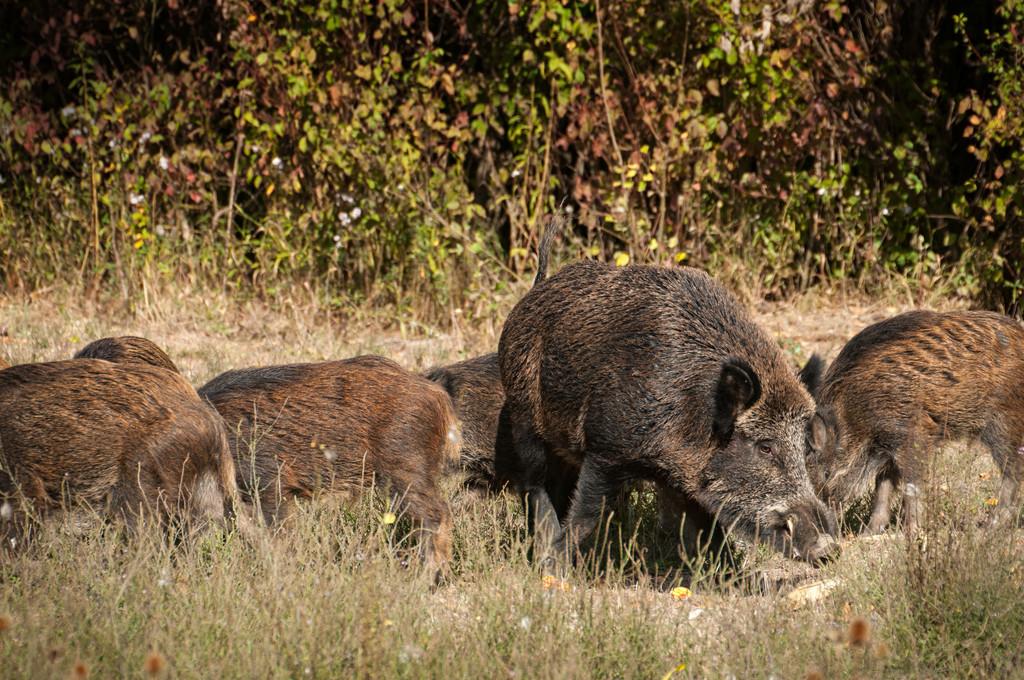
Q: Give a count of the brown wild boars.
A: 6